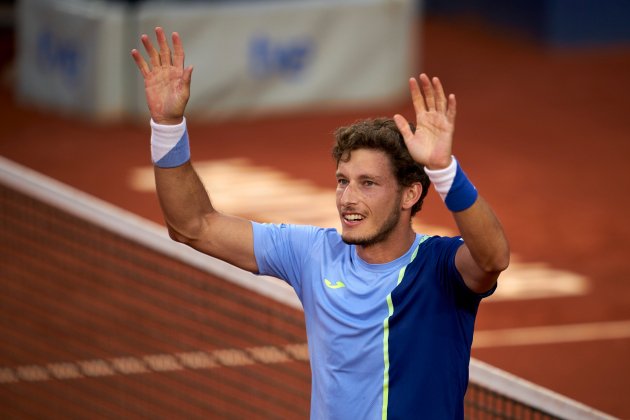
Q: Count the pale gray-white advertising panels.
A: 2